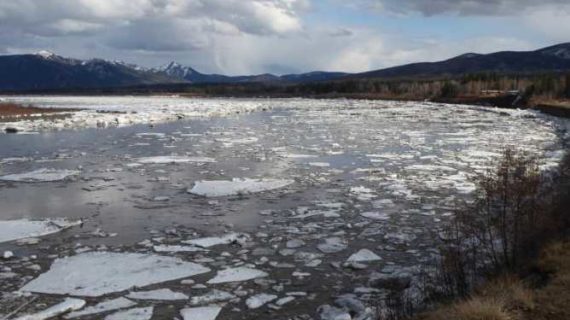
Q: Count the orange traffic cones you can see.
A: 0